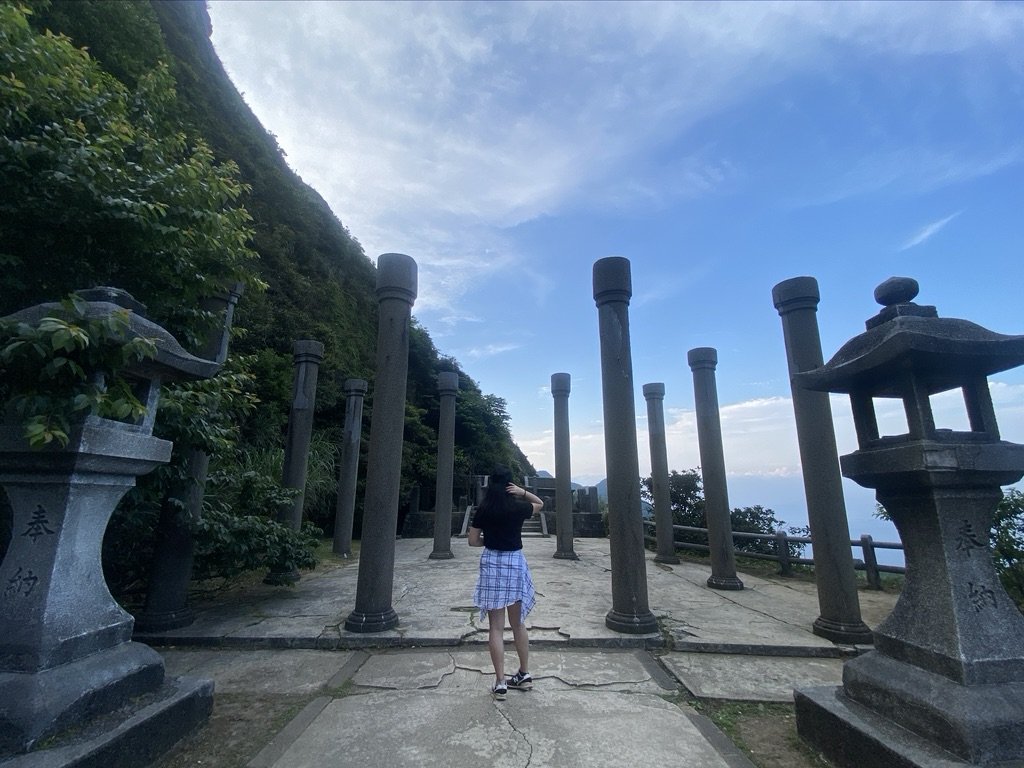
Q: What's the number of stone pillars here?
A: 10